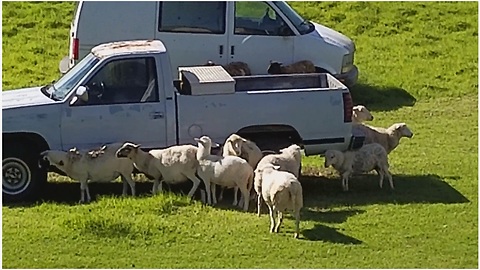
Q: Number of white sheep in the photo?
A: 9